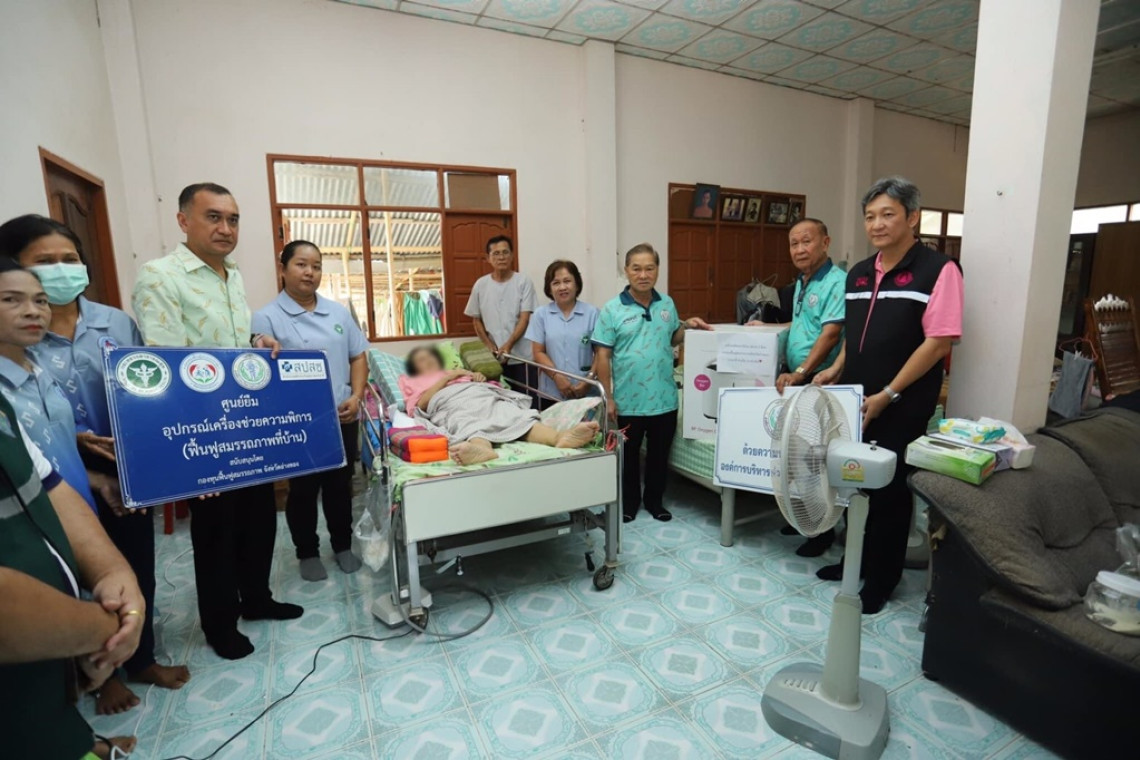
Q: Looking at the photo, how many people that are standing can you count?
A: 10